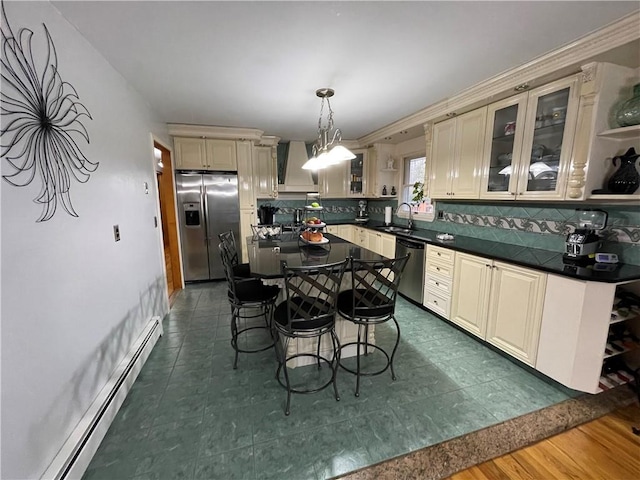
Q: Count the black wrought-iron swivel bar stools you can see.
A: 4